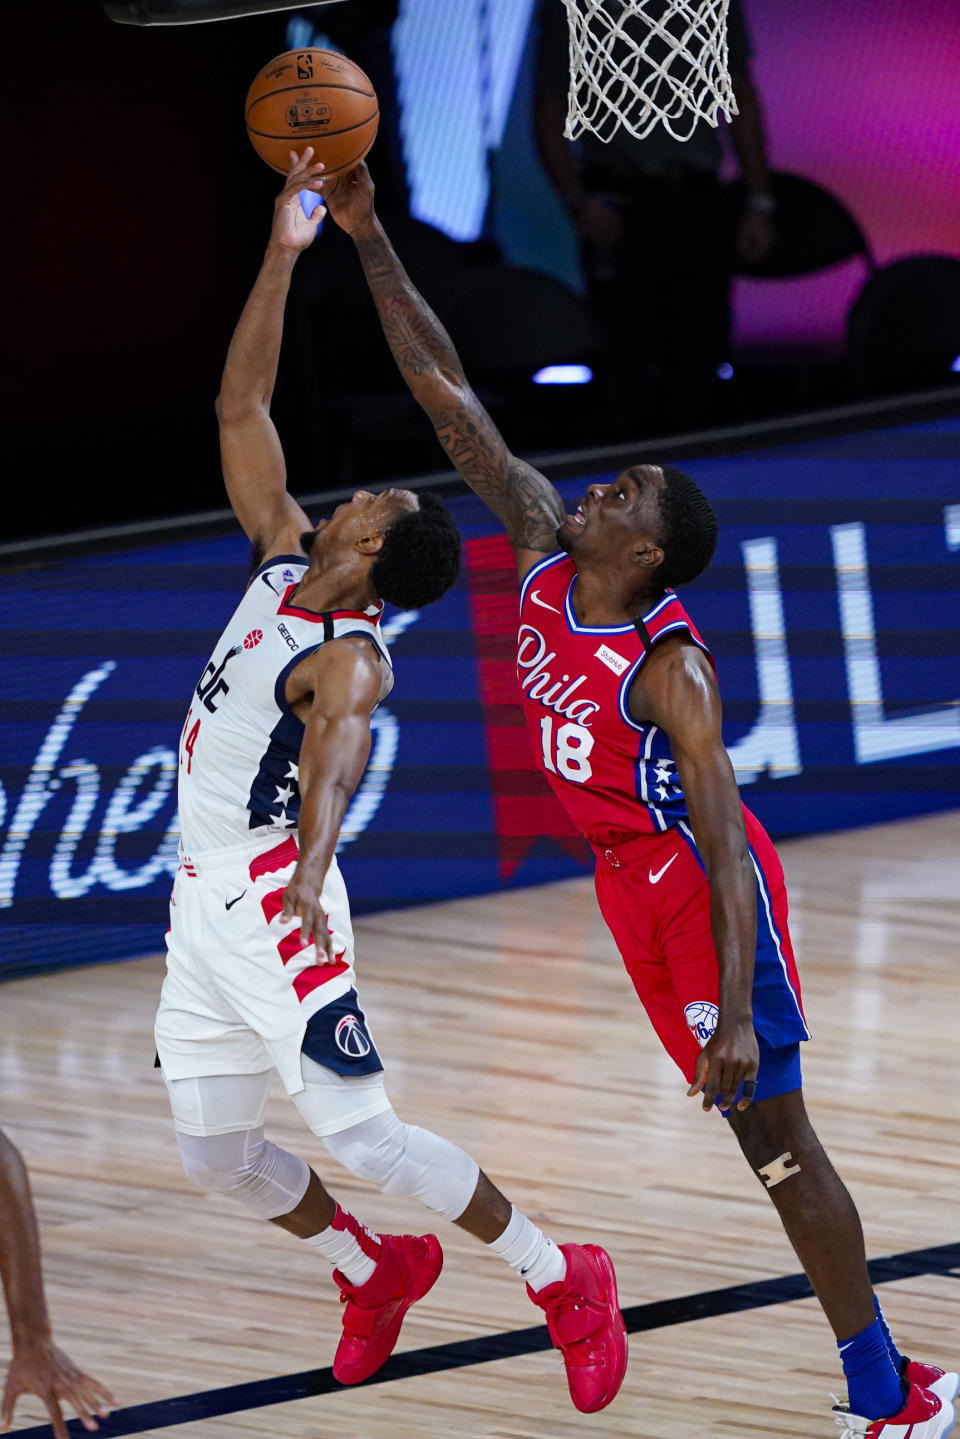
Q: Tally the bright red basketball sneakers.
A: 2